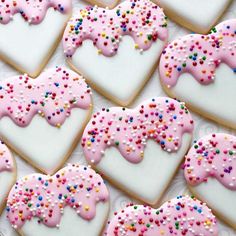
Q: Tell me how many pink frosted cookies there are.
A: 9